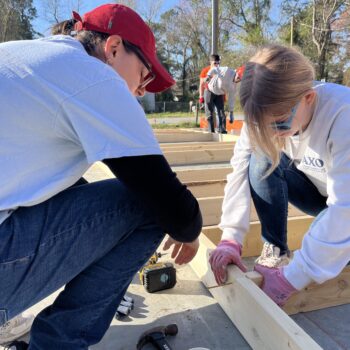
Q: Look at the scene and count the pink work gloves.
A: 2